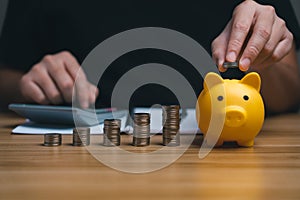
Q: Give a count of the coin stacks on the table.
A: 5